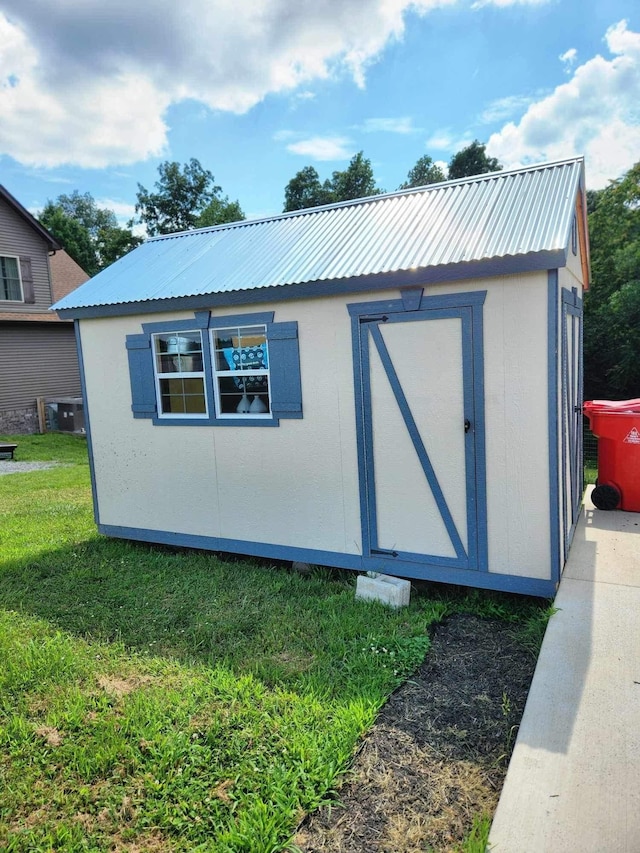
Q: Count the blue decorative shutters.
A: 2